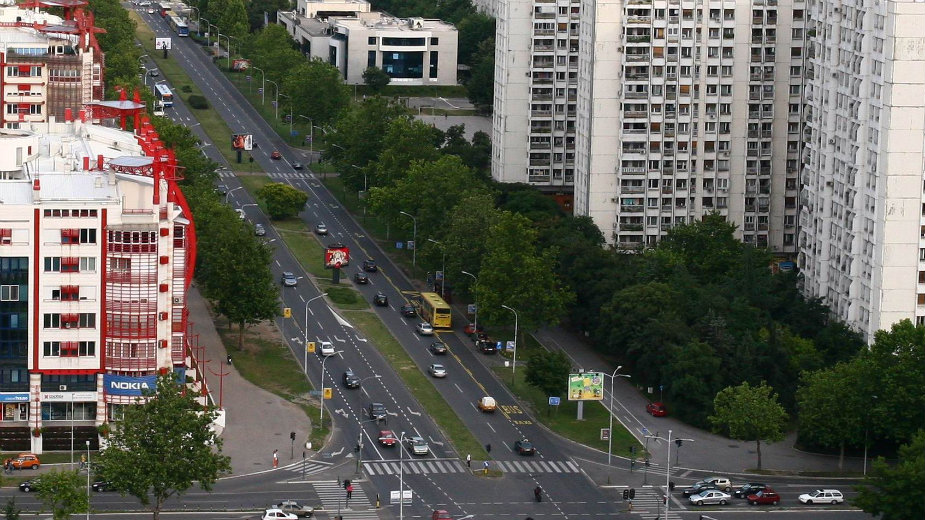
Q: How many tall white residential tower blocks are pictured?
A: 3